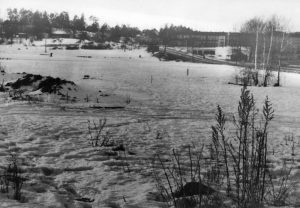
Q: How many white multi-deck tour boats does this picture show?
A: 0